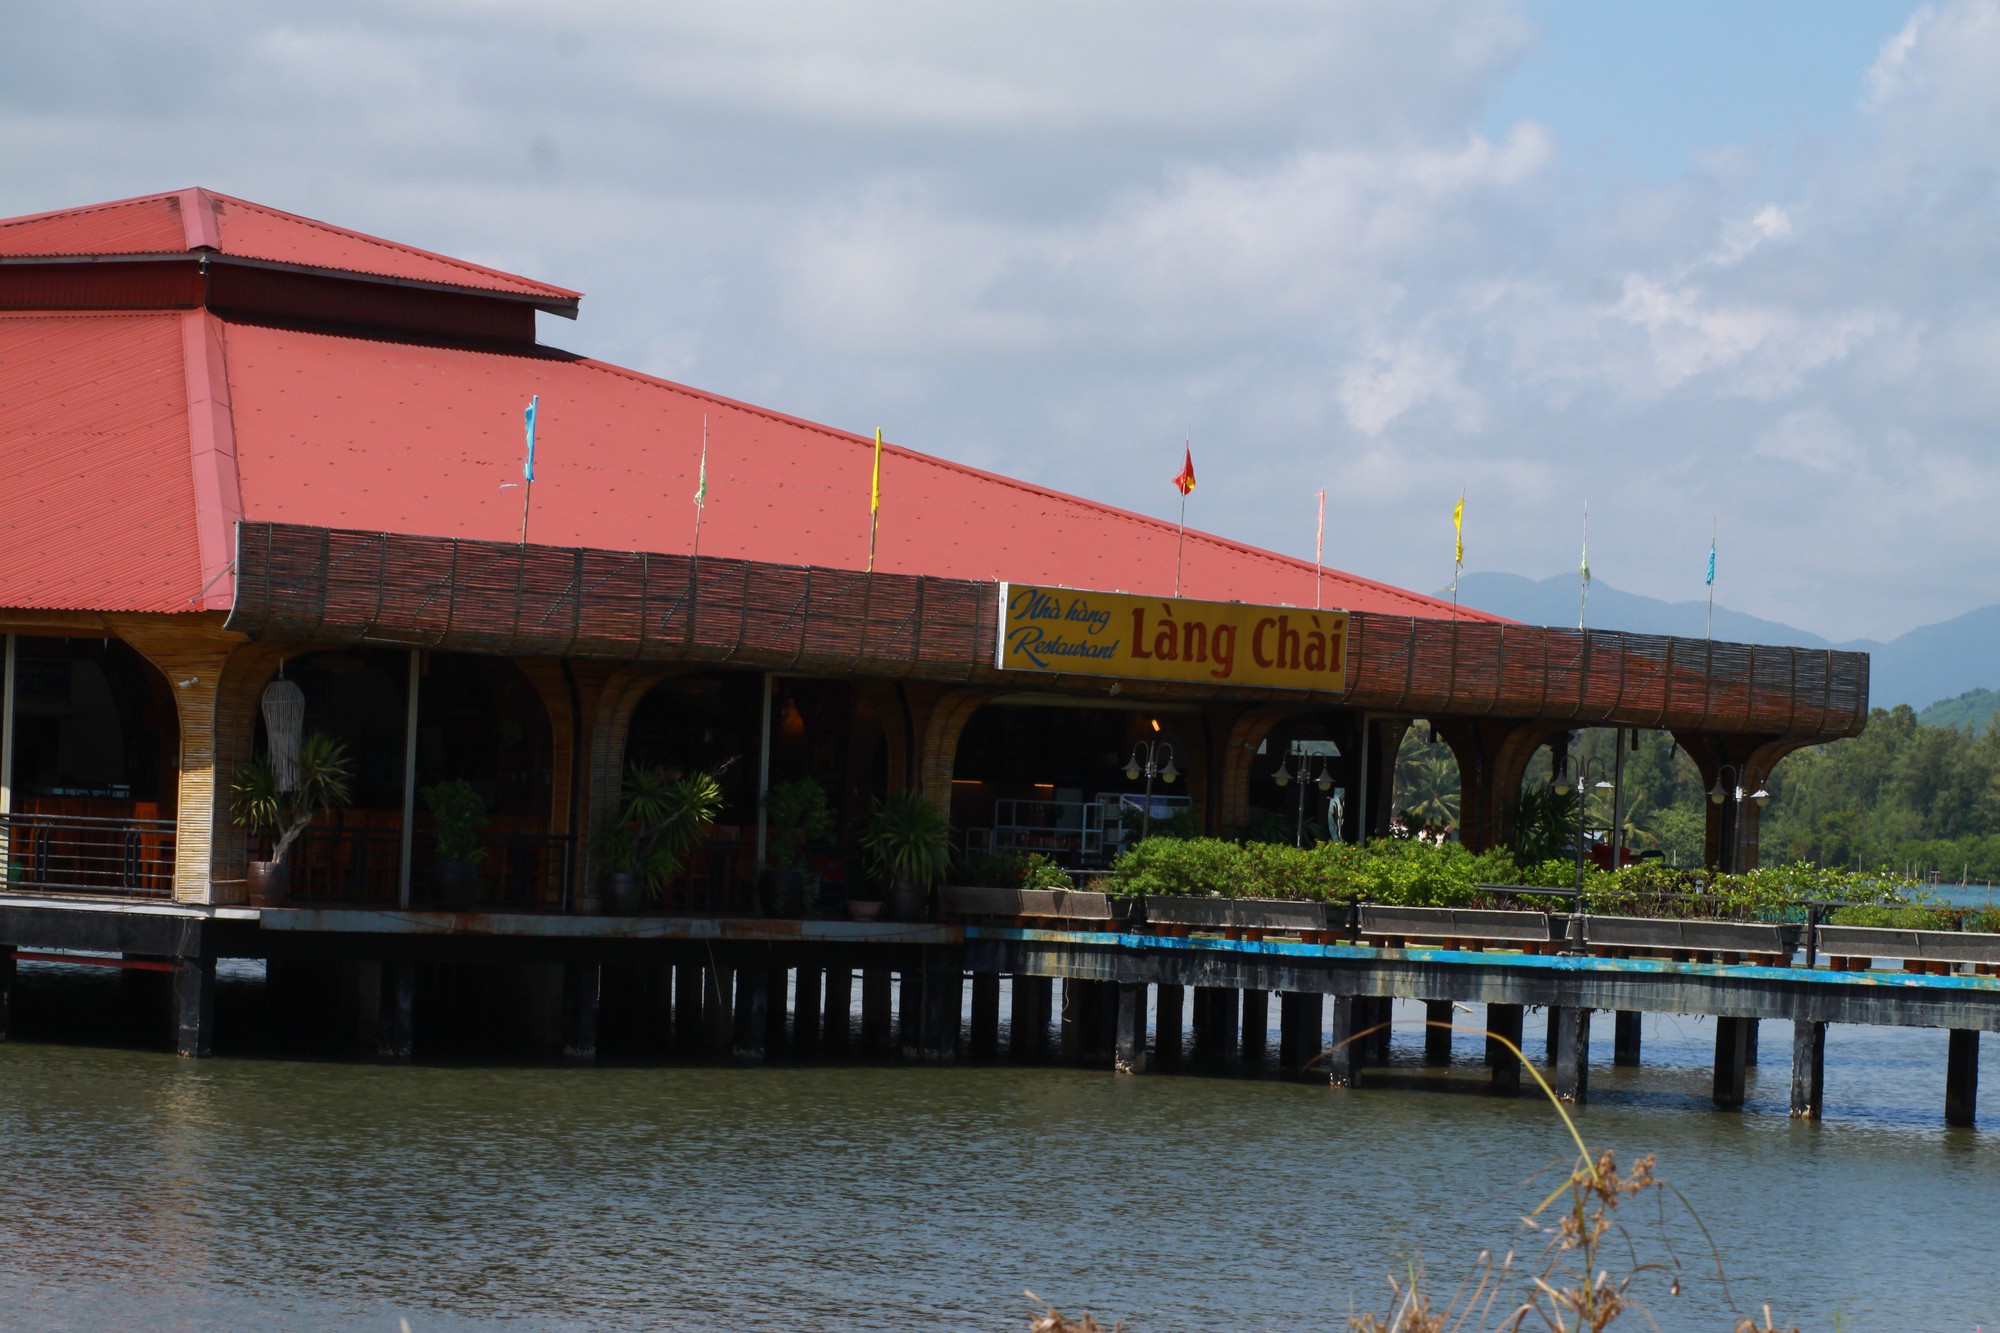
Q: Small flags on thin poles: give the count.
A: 8